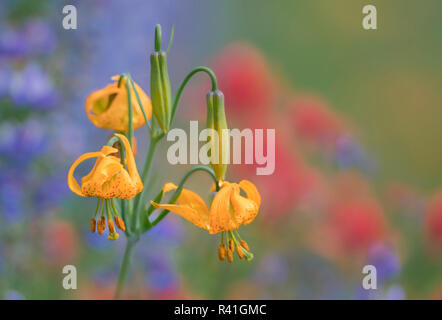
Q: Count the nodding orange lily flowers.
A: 3